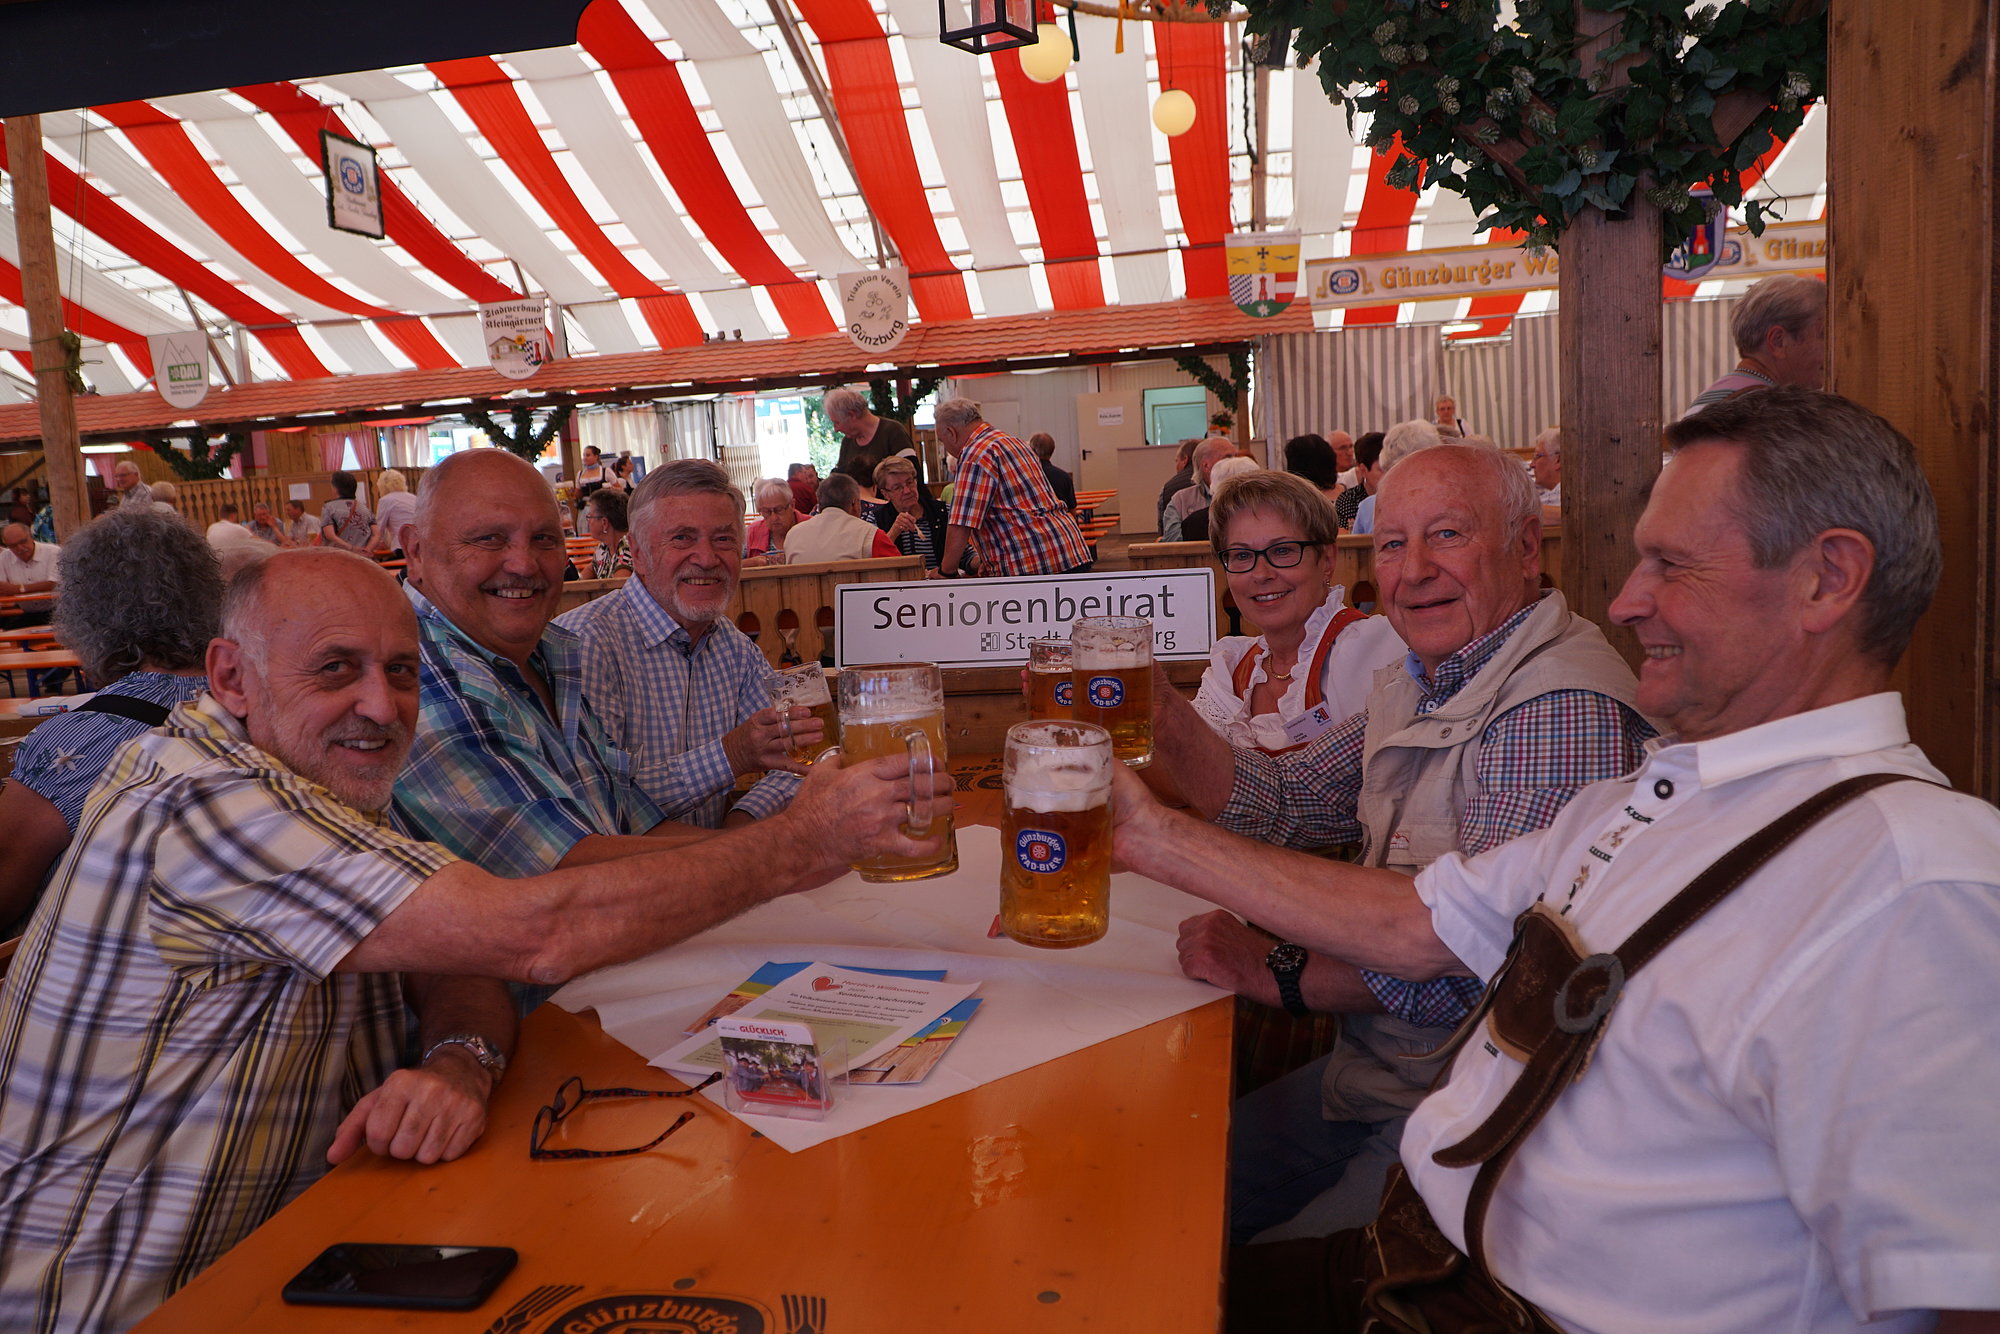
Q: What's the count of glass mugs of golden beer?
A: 5